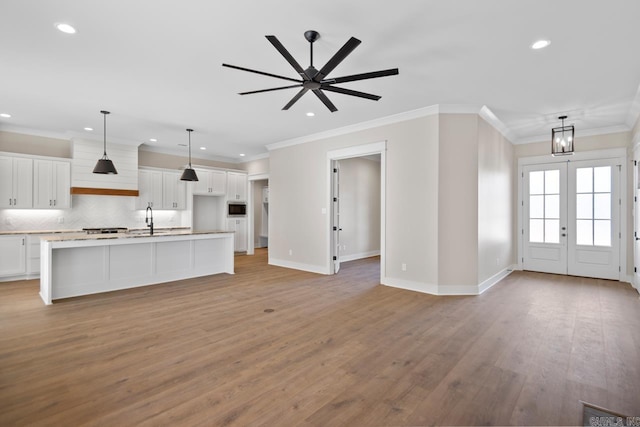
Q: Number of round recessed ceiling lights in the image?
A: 8